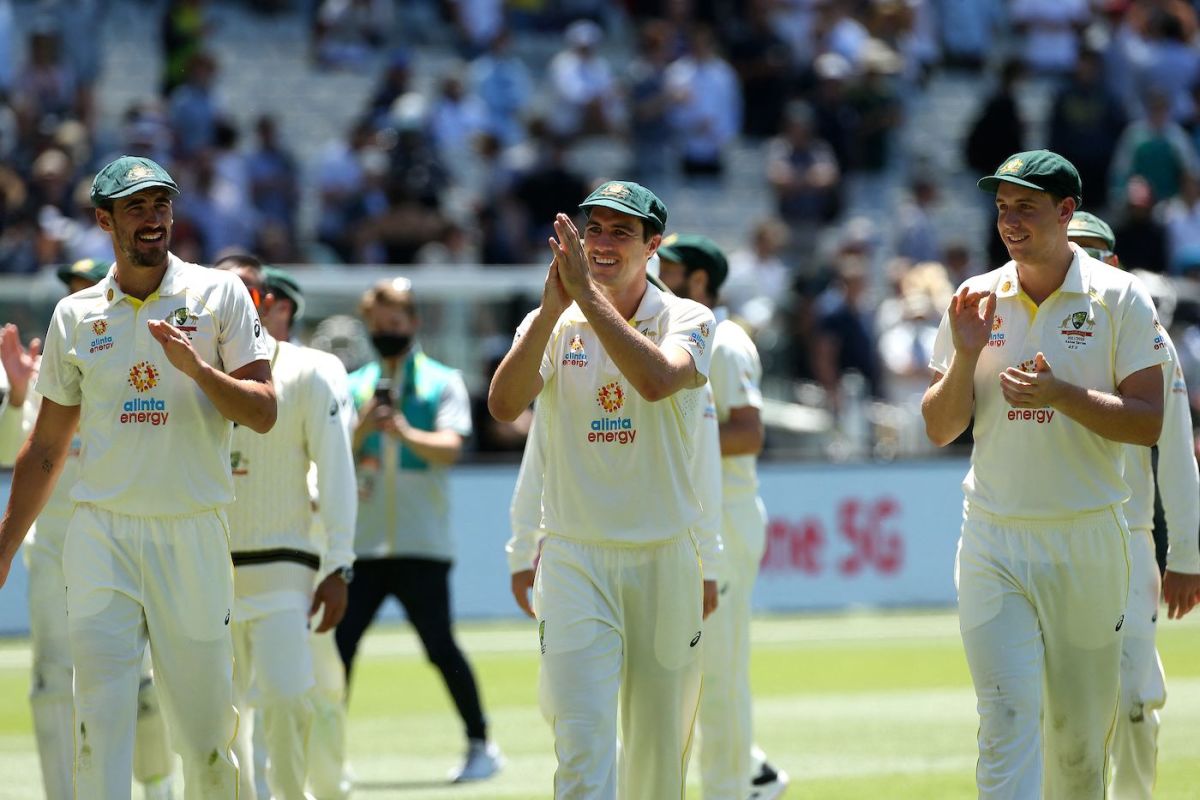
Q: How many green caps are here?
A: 7